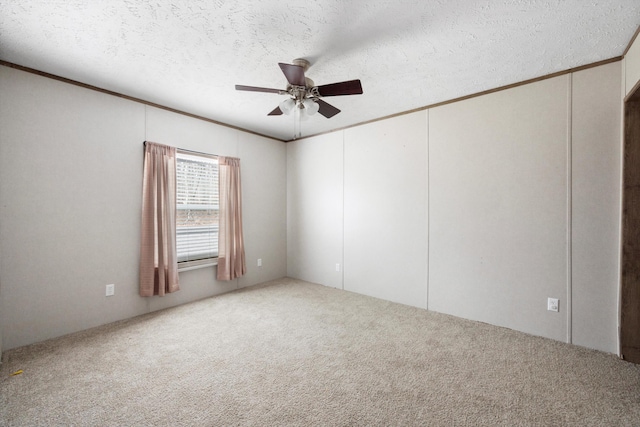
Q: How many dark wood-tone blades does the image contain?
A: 5